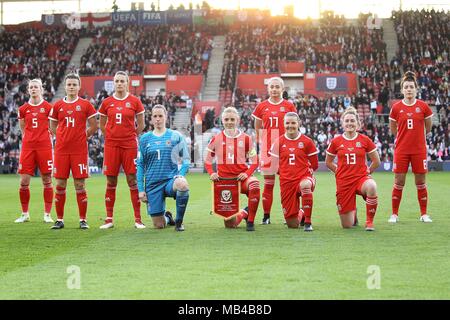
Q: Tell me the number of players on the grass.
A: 9